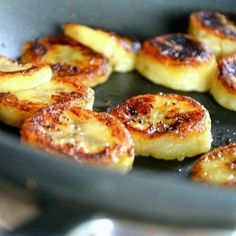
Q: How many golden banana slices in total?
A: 10